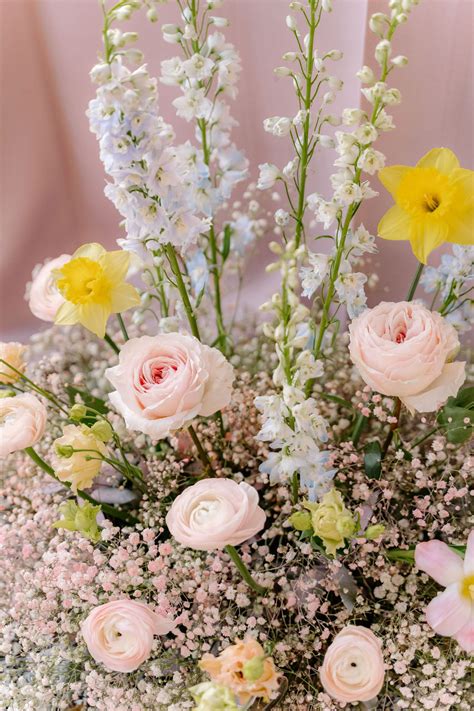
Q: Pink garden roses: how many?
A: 2